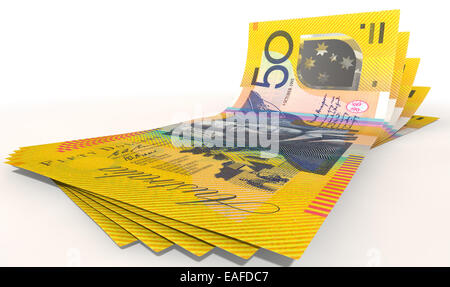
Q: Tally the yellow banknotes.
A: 5